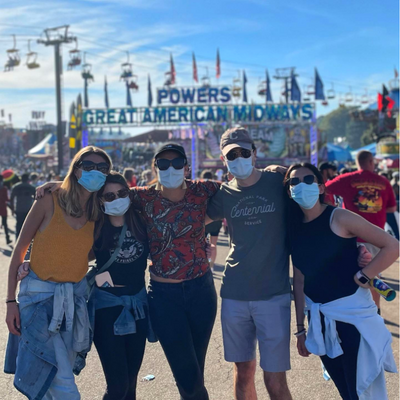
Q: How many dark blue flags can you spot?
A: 8